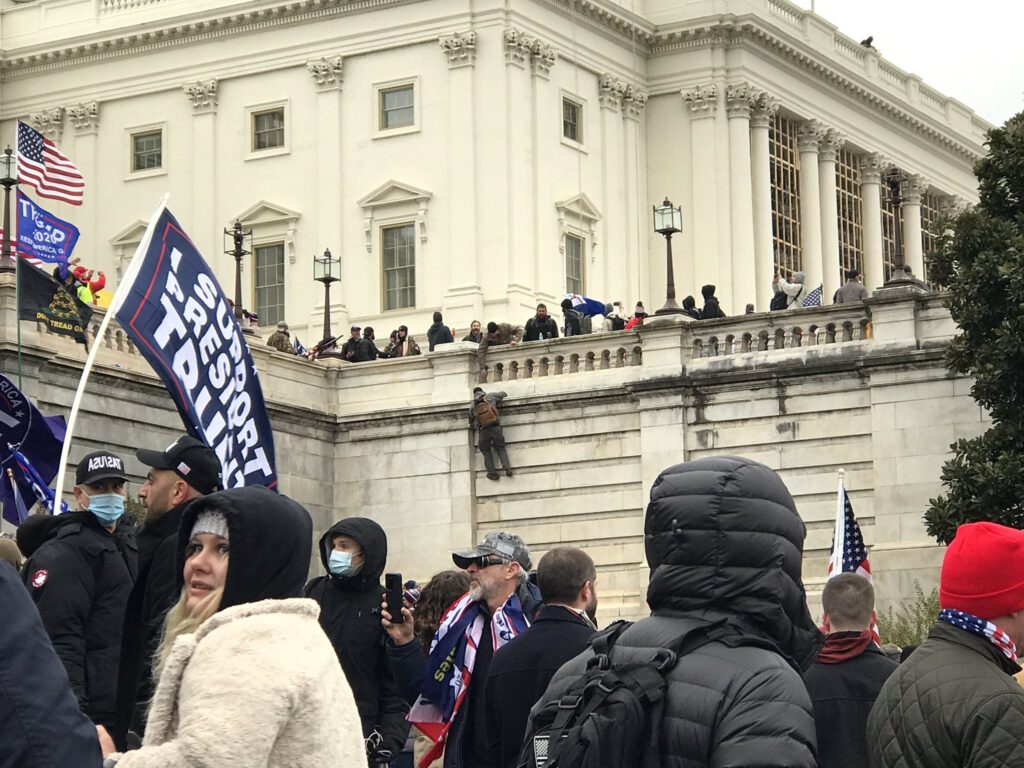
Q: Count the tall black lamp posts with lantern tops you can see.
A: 5